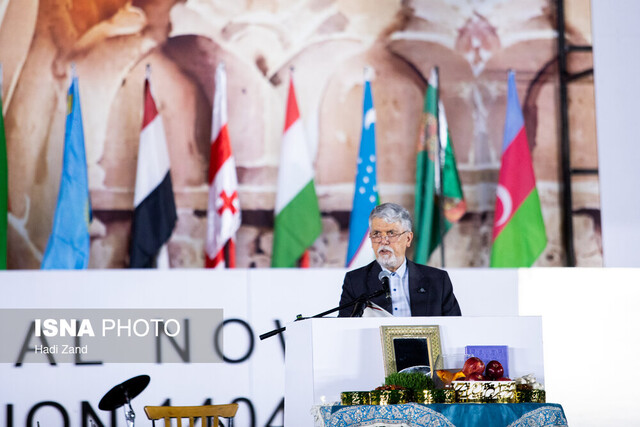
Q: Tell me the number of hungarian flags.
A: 1